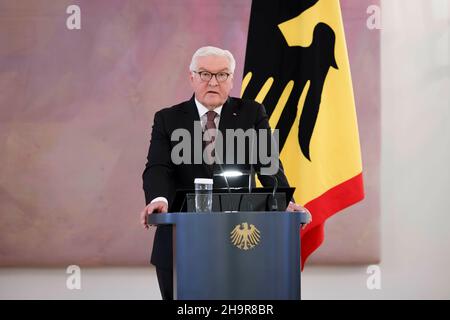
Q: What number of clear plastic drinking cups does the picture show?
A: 1